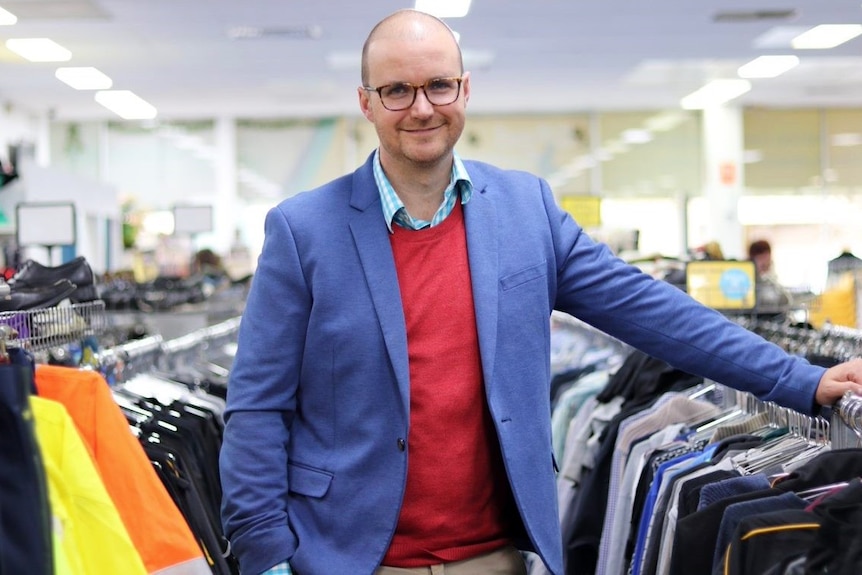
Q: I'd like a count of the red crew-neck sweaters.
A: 1